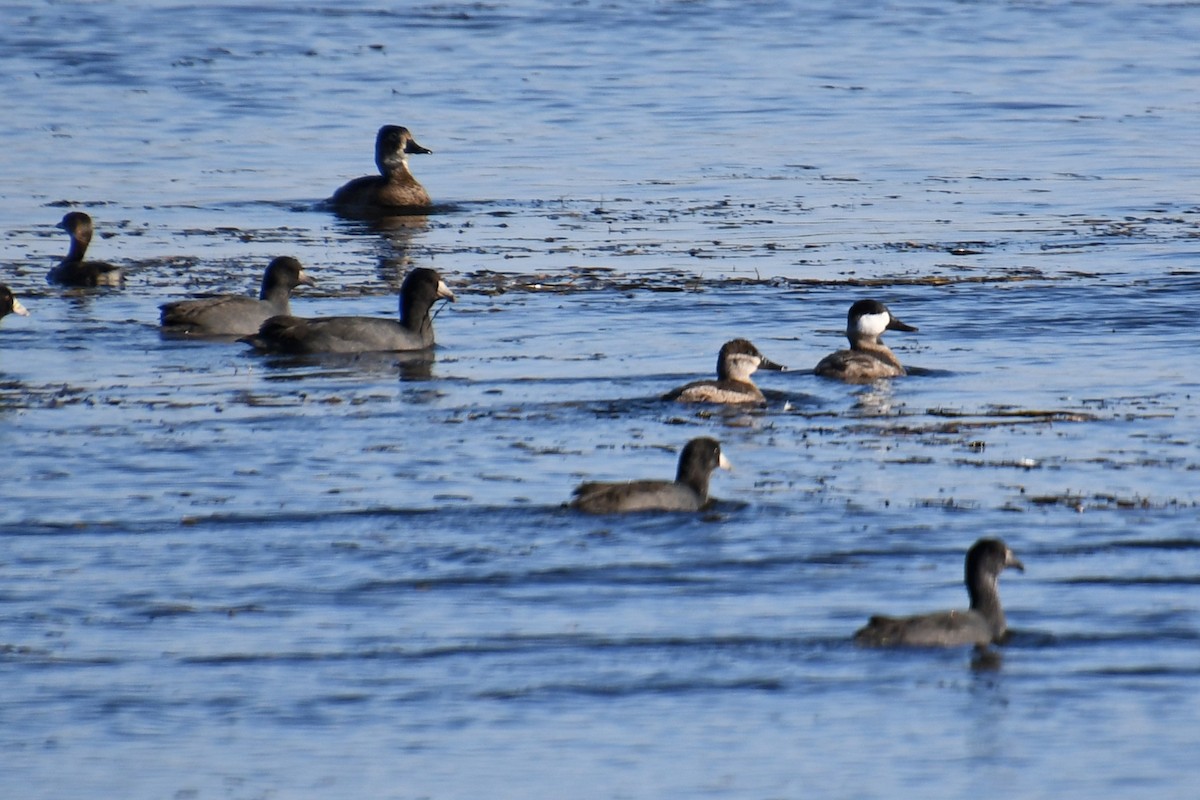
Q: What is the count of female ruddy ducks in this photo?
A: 1